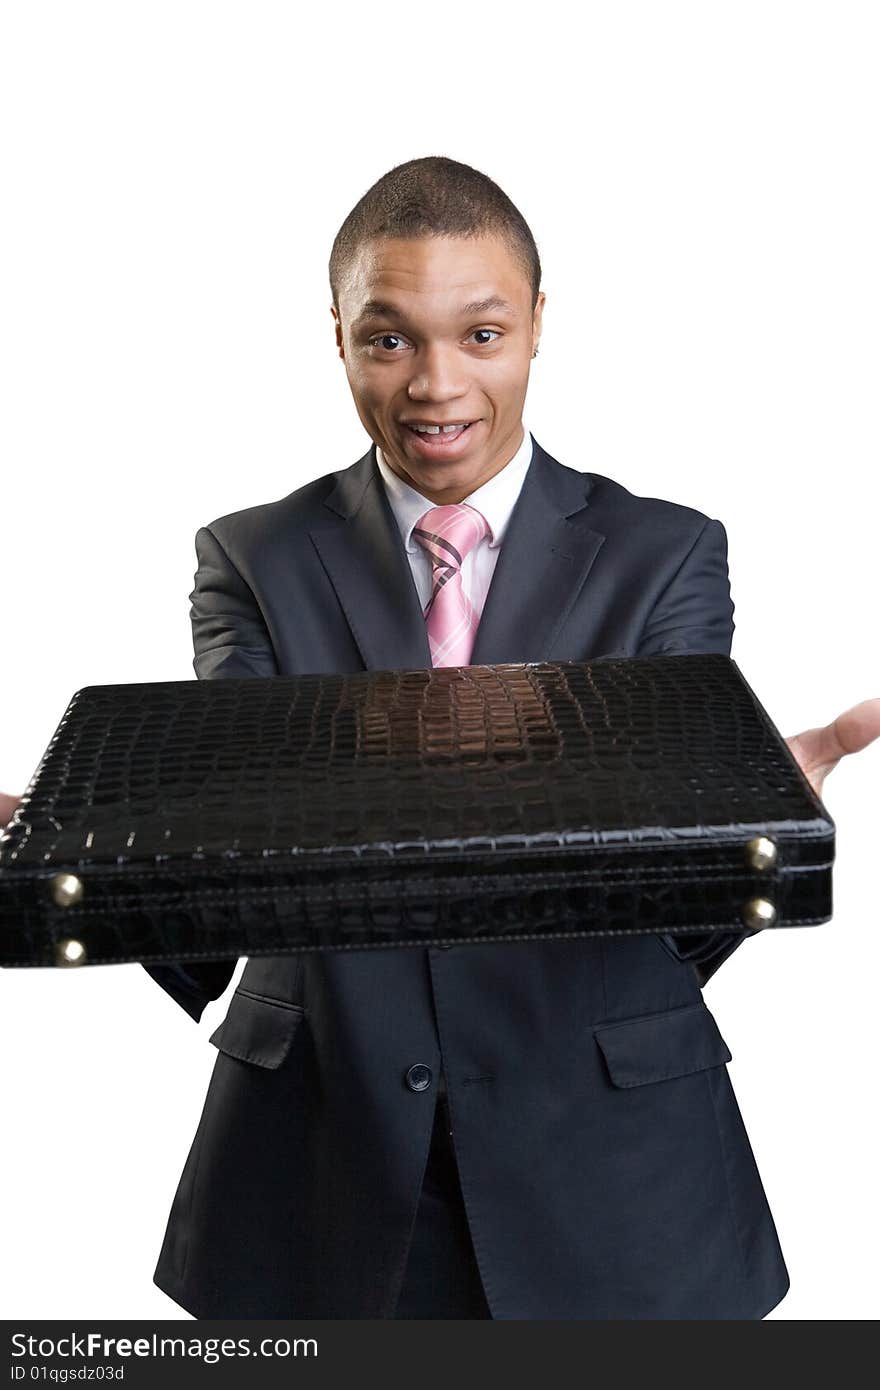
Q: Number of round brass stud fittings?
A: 4